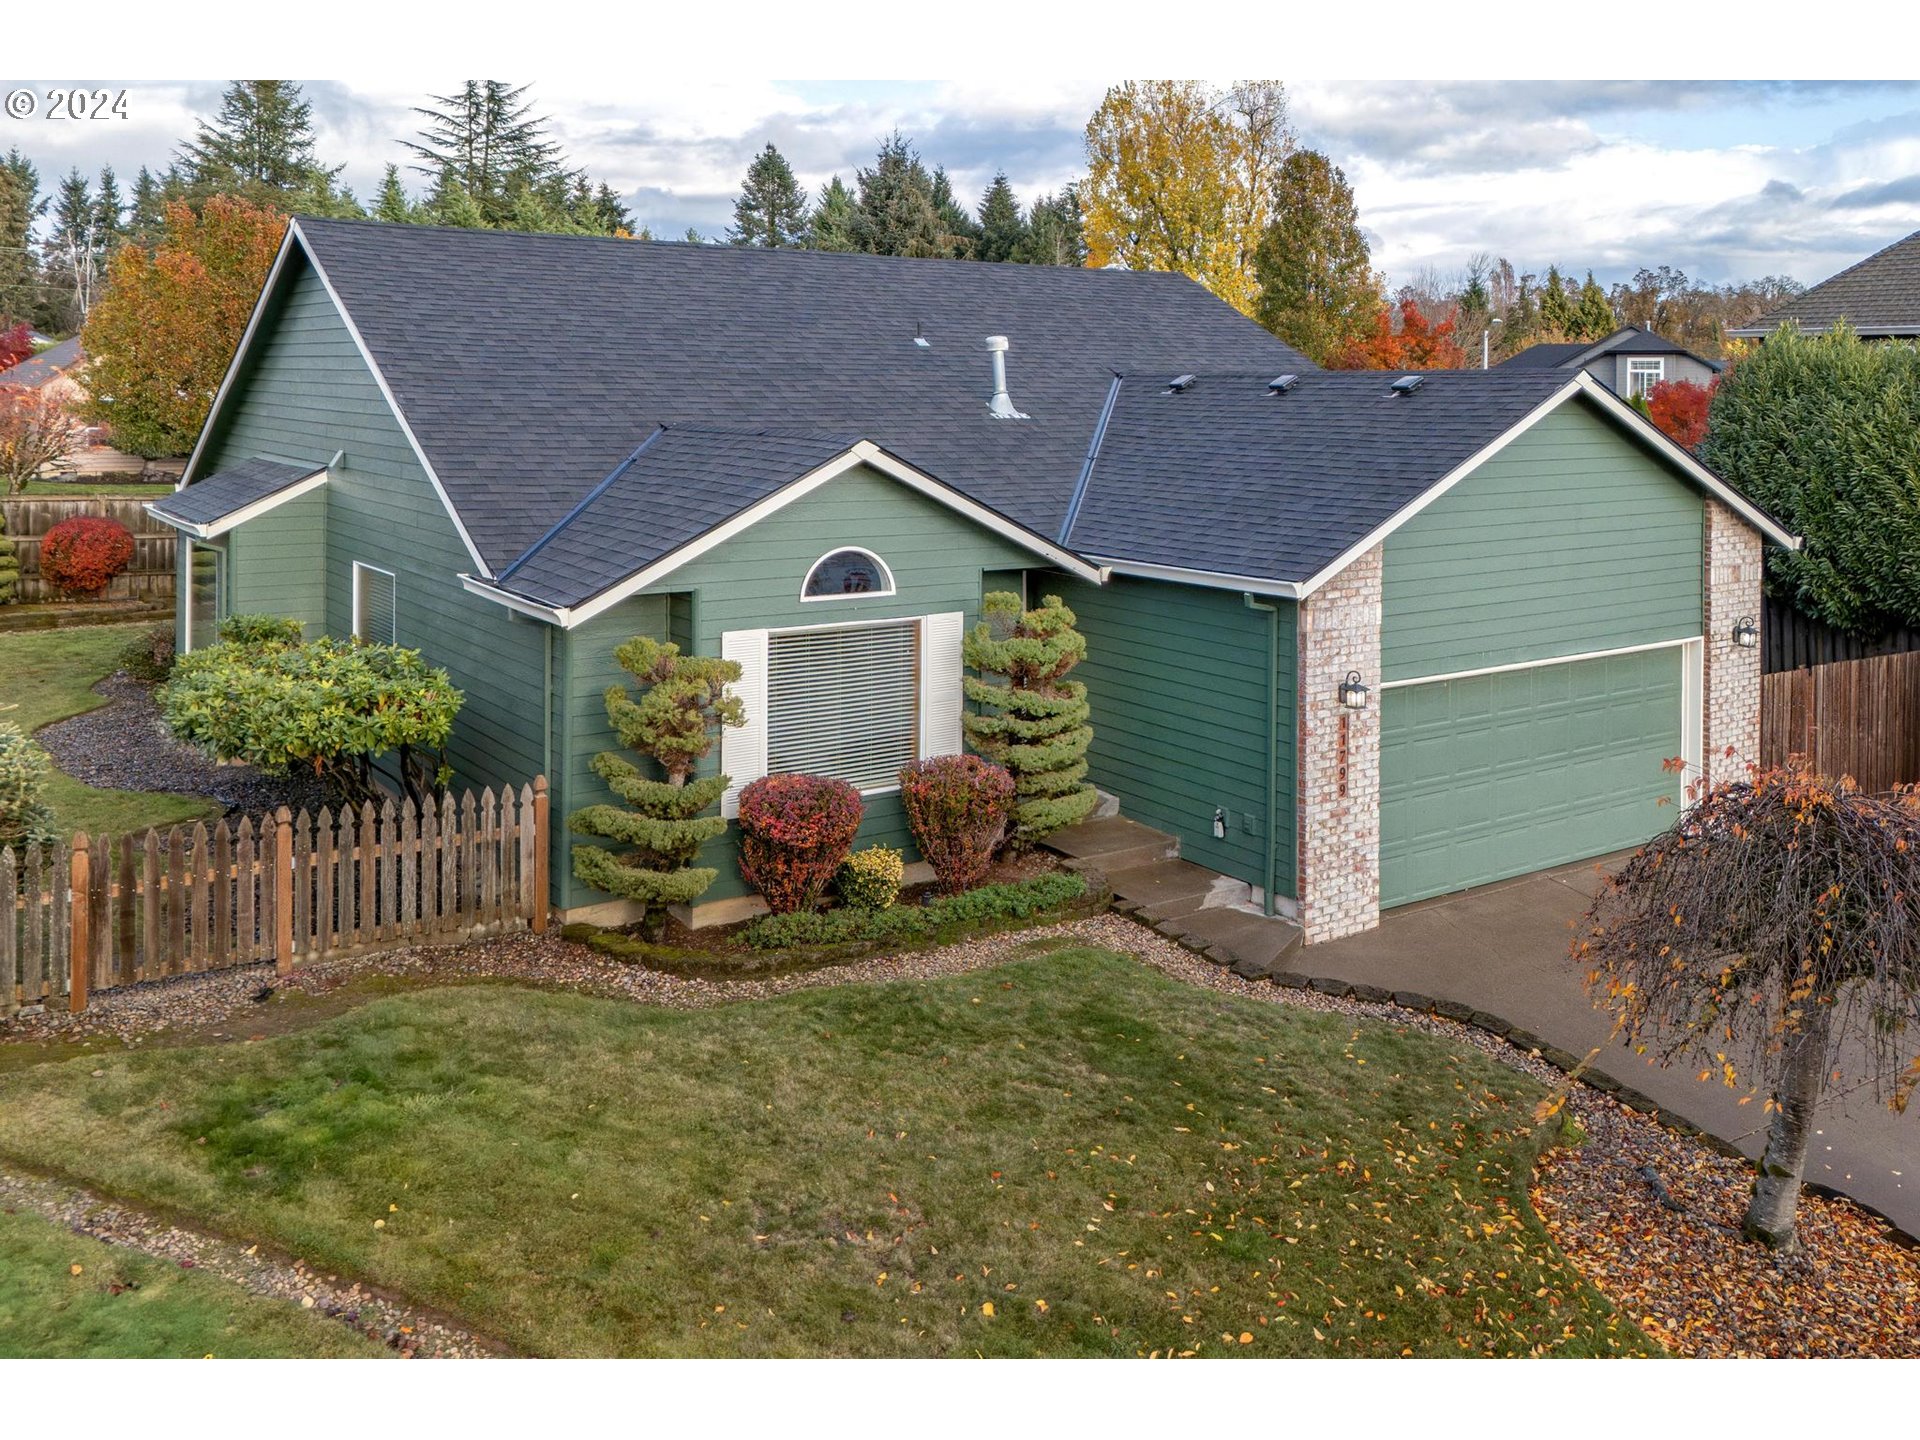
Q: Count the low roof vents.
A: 3